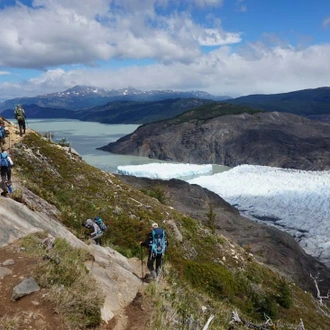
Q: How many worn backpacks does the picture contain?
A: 5